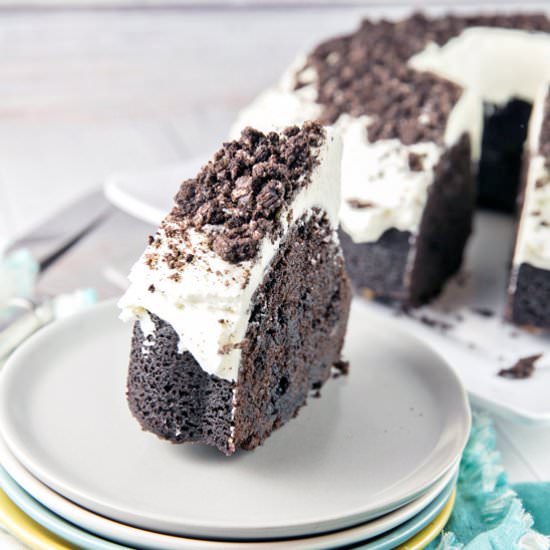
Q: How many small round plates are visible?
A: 4